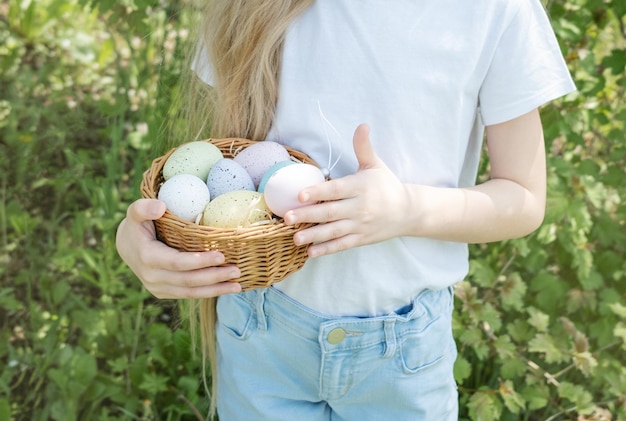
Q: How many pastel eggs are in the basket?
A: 7